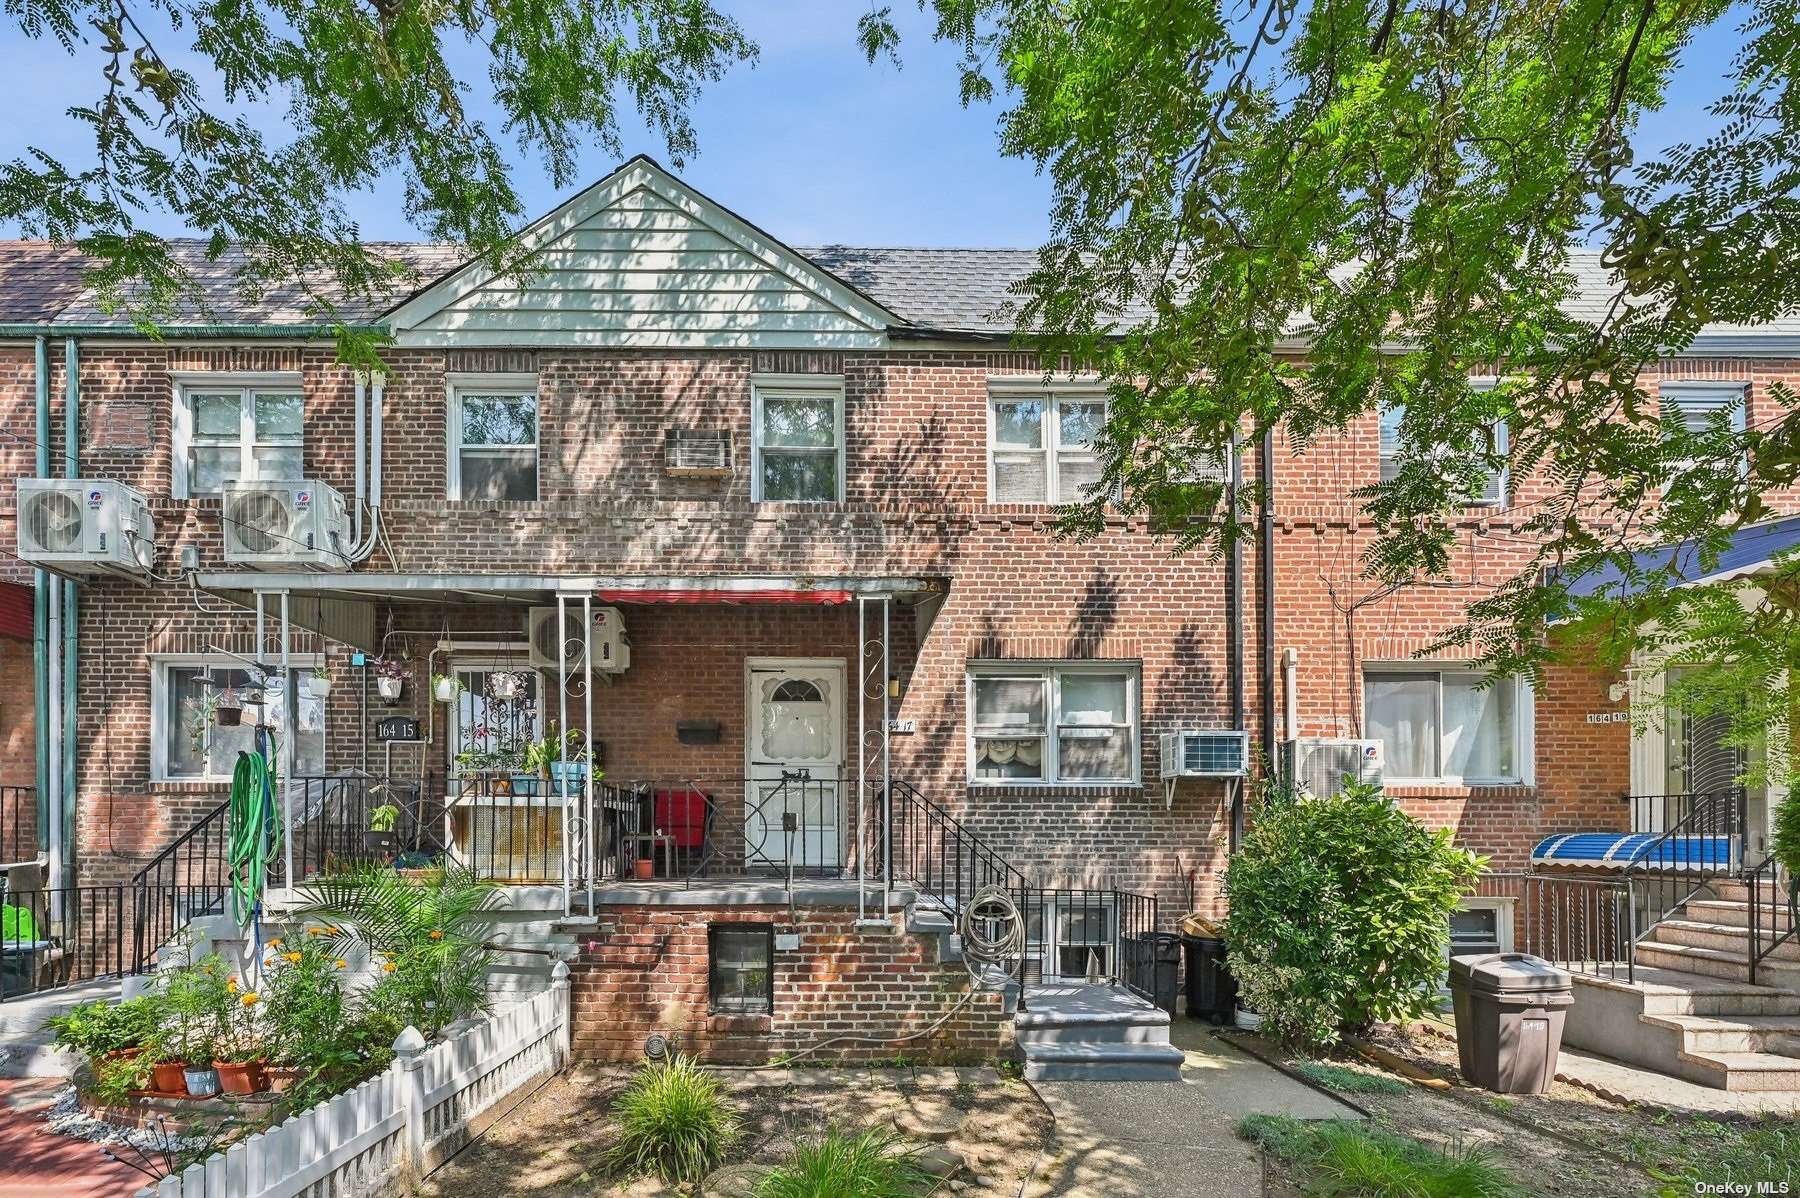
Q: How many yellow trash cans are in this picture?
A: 0